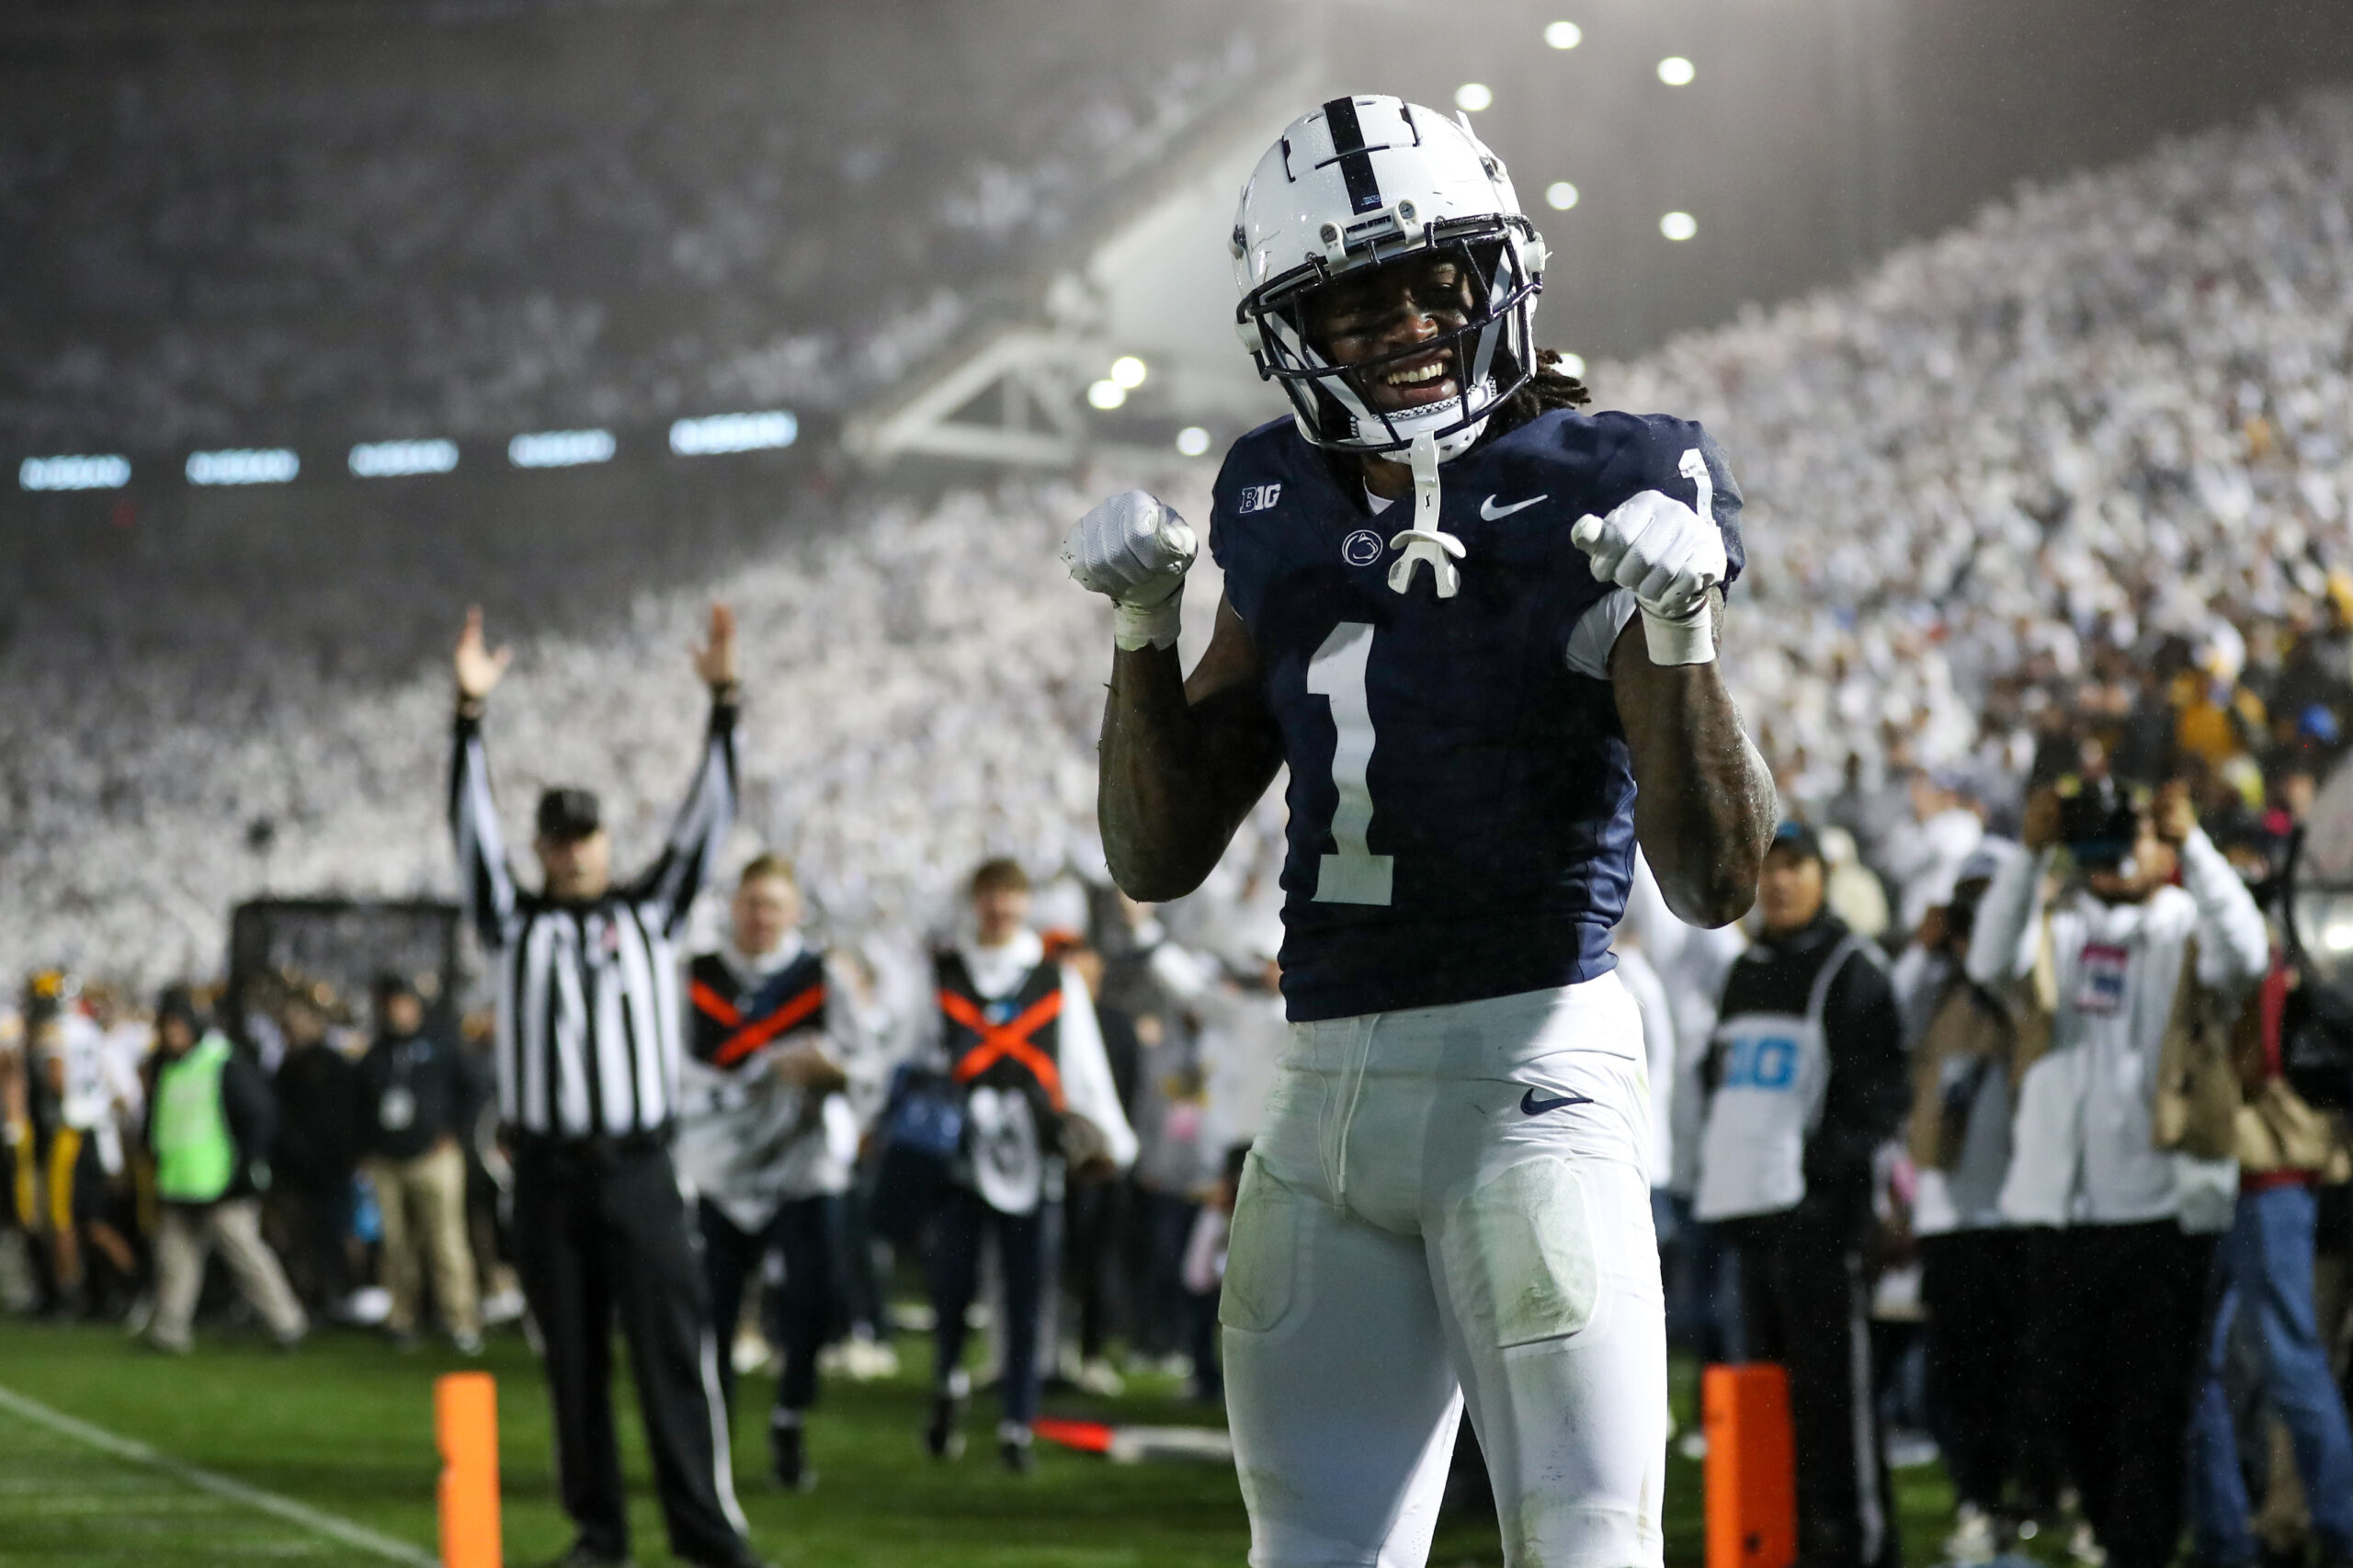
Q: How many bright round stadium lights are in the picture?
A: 9